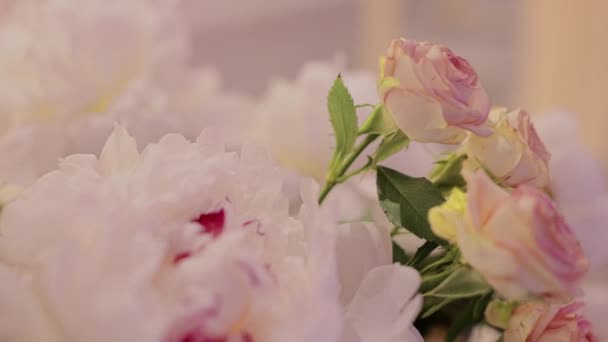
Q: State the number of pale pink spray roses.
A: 4